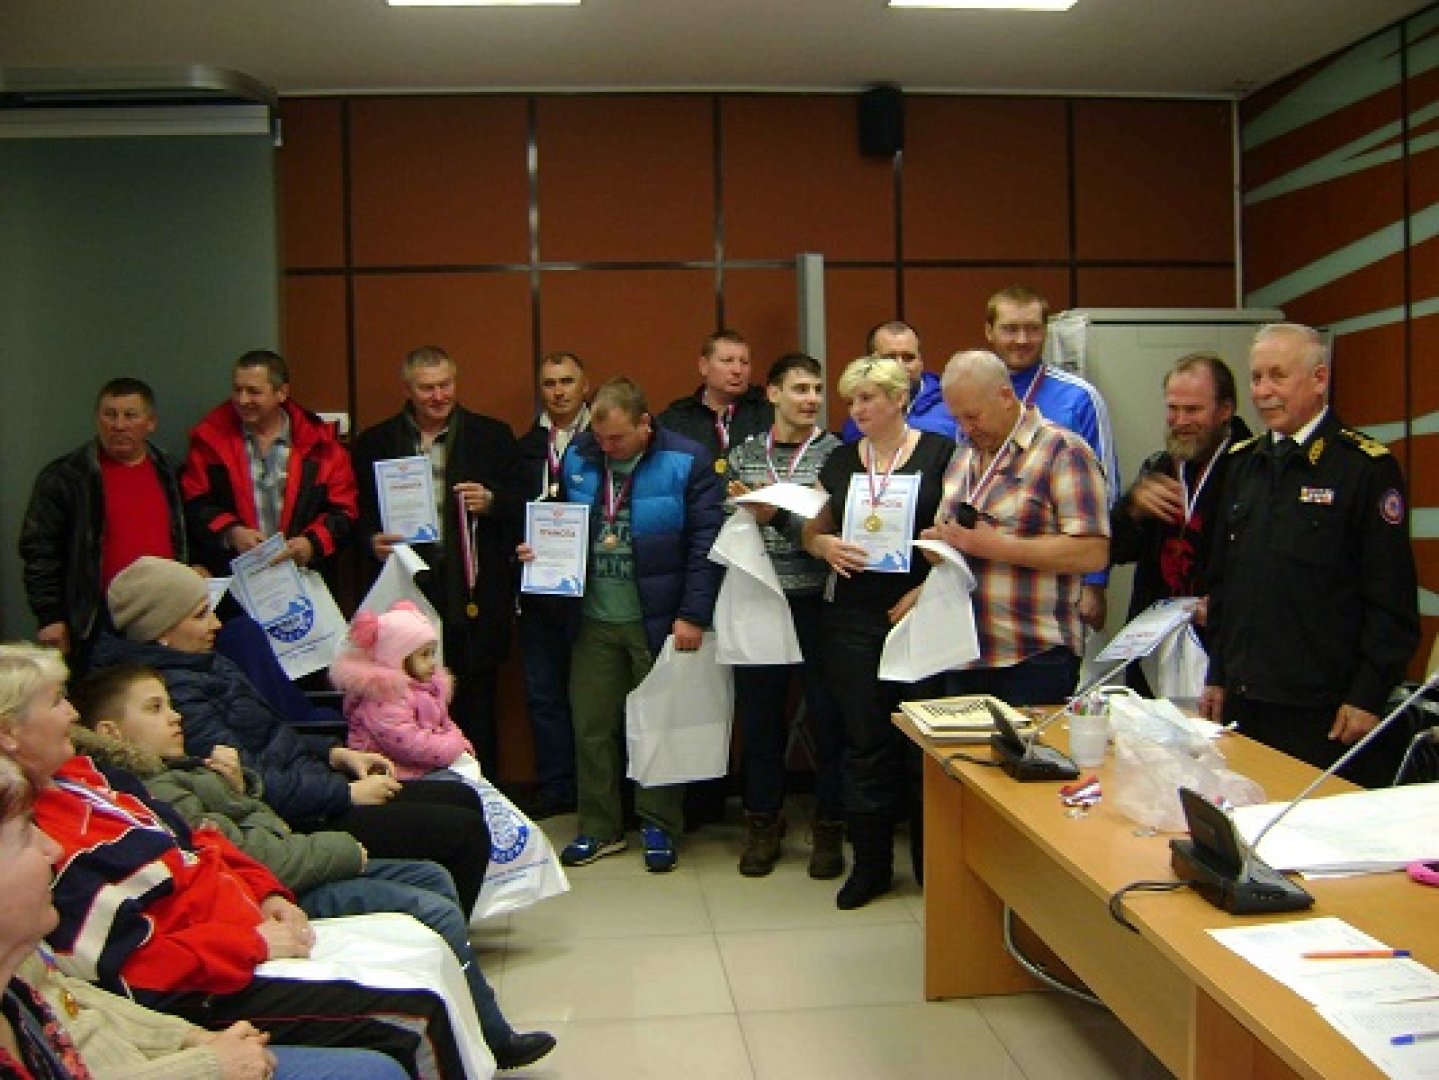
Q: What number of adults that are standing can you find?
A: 13